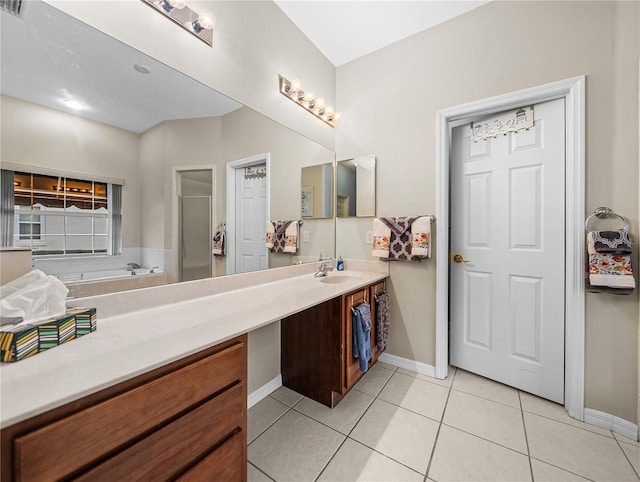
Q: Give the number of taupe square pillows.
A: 0